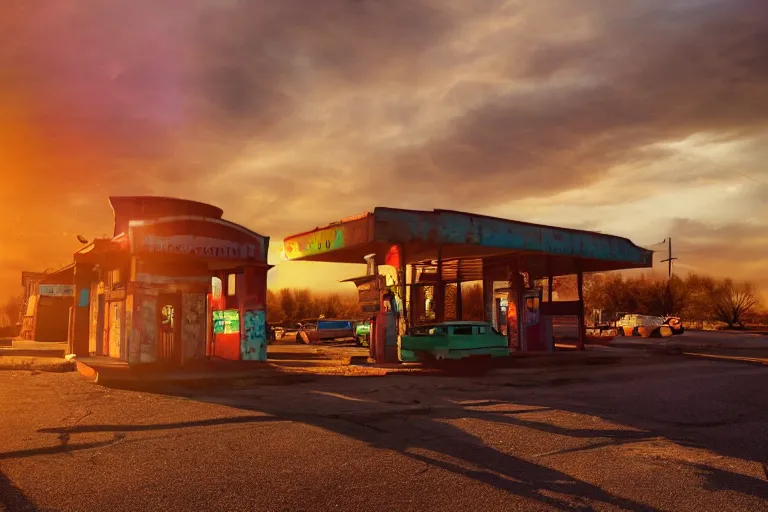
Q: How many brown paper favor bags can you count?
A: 0